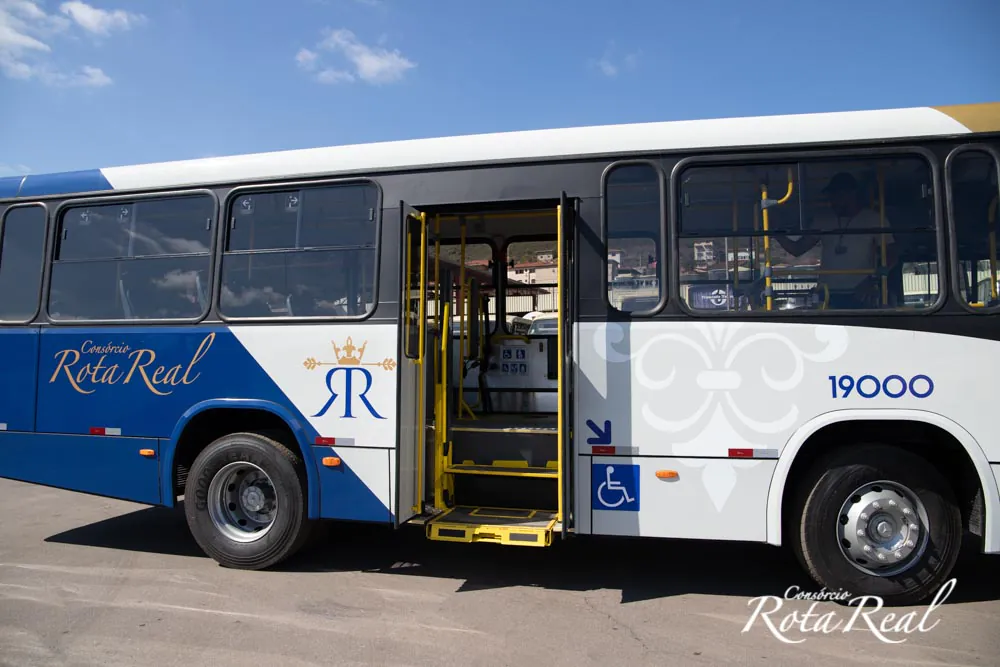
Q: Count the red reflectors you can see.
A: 4